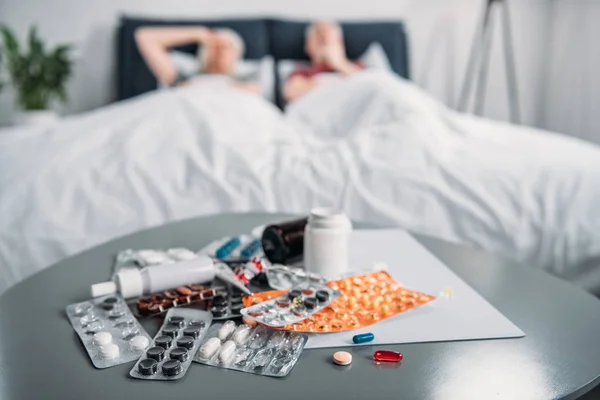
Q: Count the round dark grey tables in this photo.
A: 1